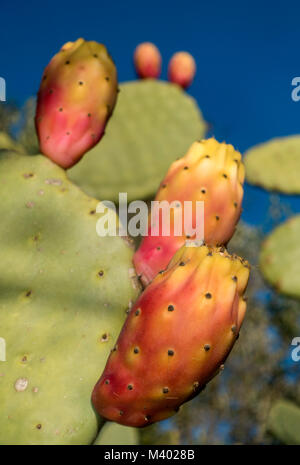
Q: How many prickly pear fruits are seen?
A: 5